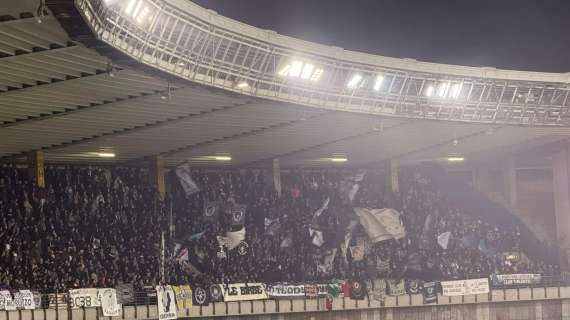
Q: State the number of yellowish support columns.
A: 4